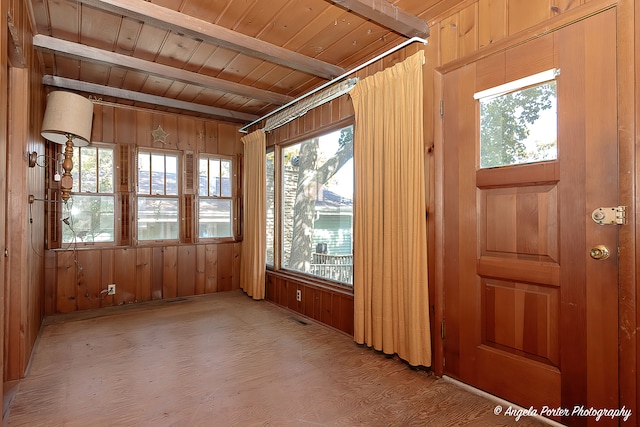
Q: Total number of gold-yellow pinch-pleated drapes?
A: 2